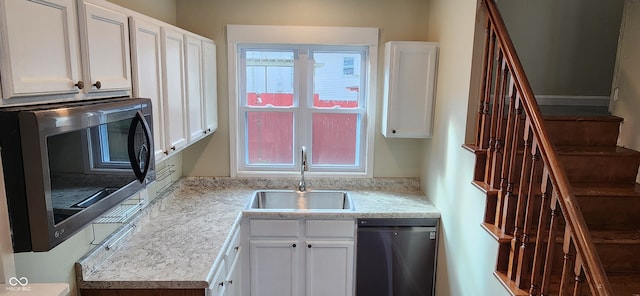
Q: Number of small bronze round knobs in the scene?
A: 12